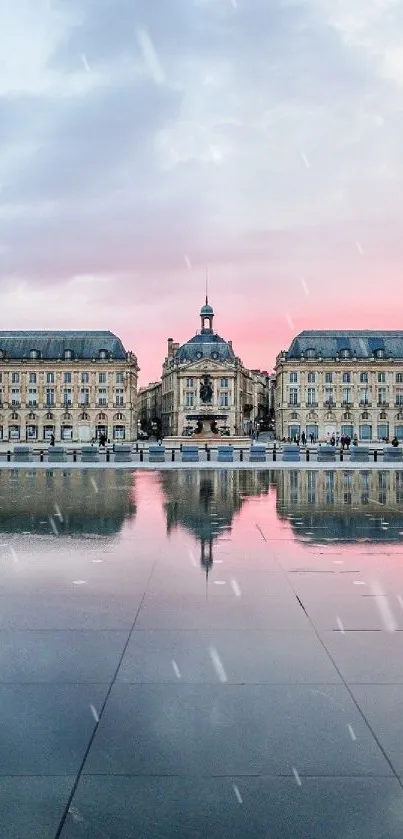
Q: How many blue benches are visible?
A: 12